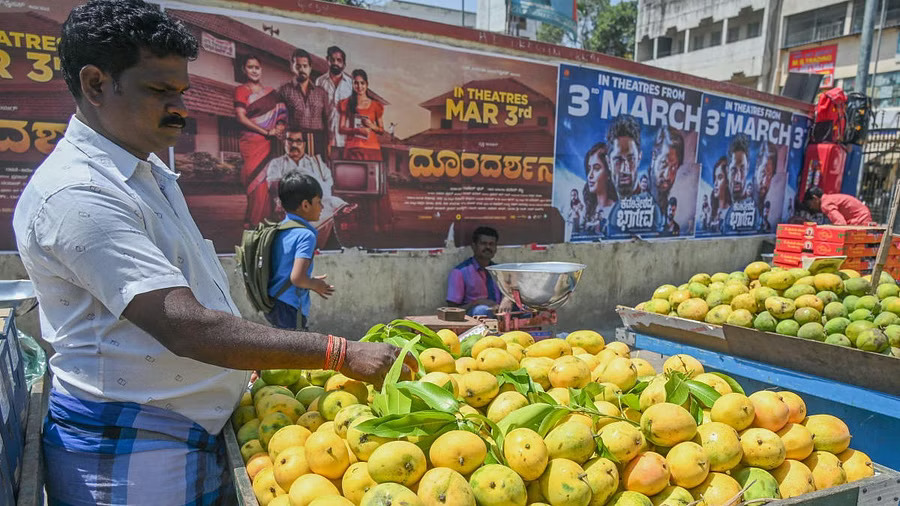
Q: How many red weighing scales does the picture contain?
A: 1